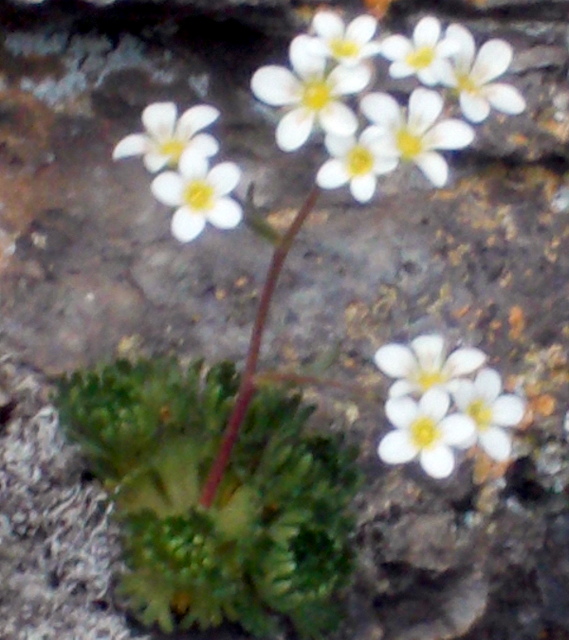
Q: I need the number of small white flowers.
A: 11